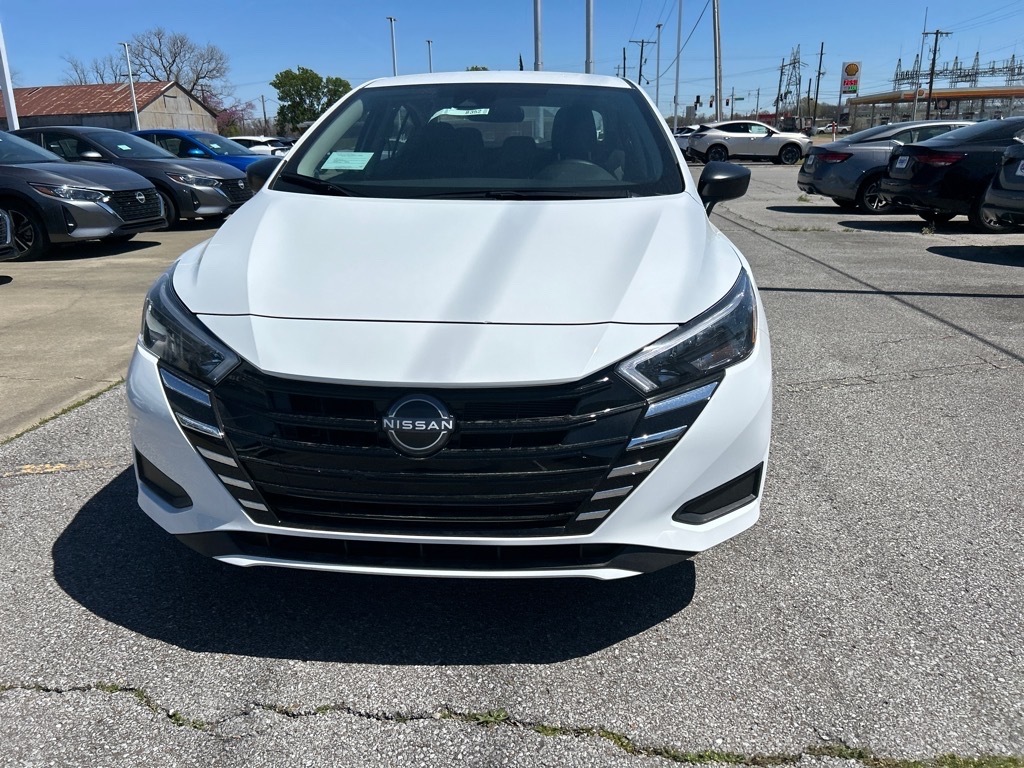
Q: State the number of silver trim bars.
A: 10